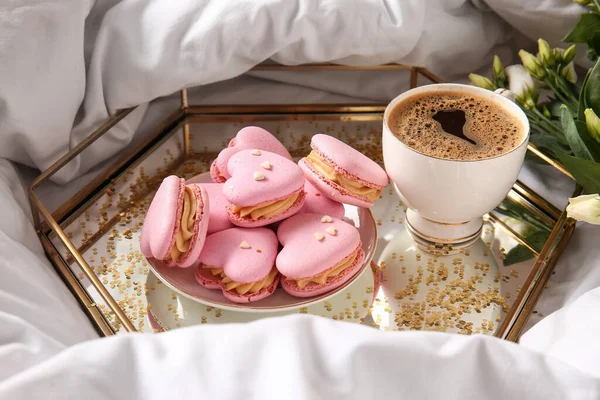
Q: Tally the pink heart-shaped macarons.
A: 8